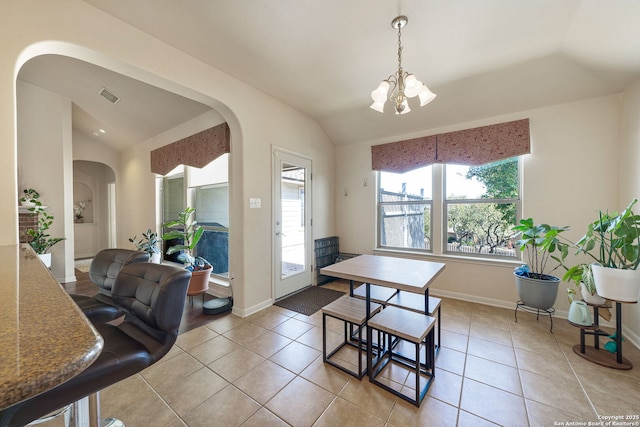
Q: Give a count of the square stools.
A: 4